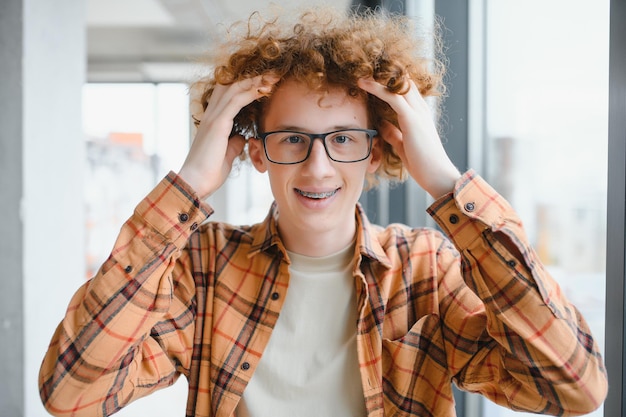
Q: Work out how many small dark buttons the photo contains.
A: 8